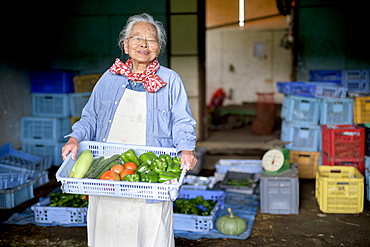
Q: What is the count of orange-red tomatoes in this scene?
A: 4